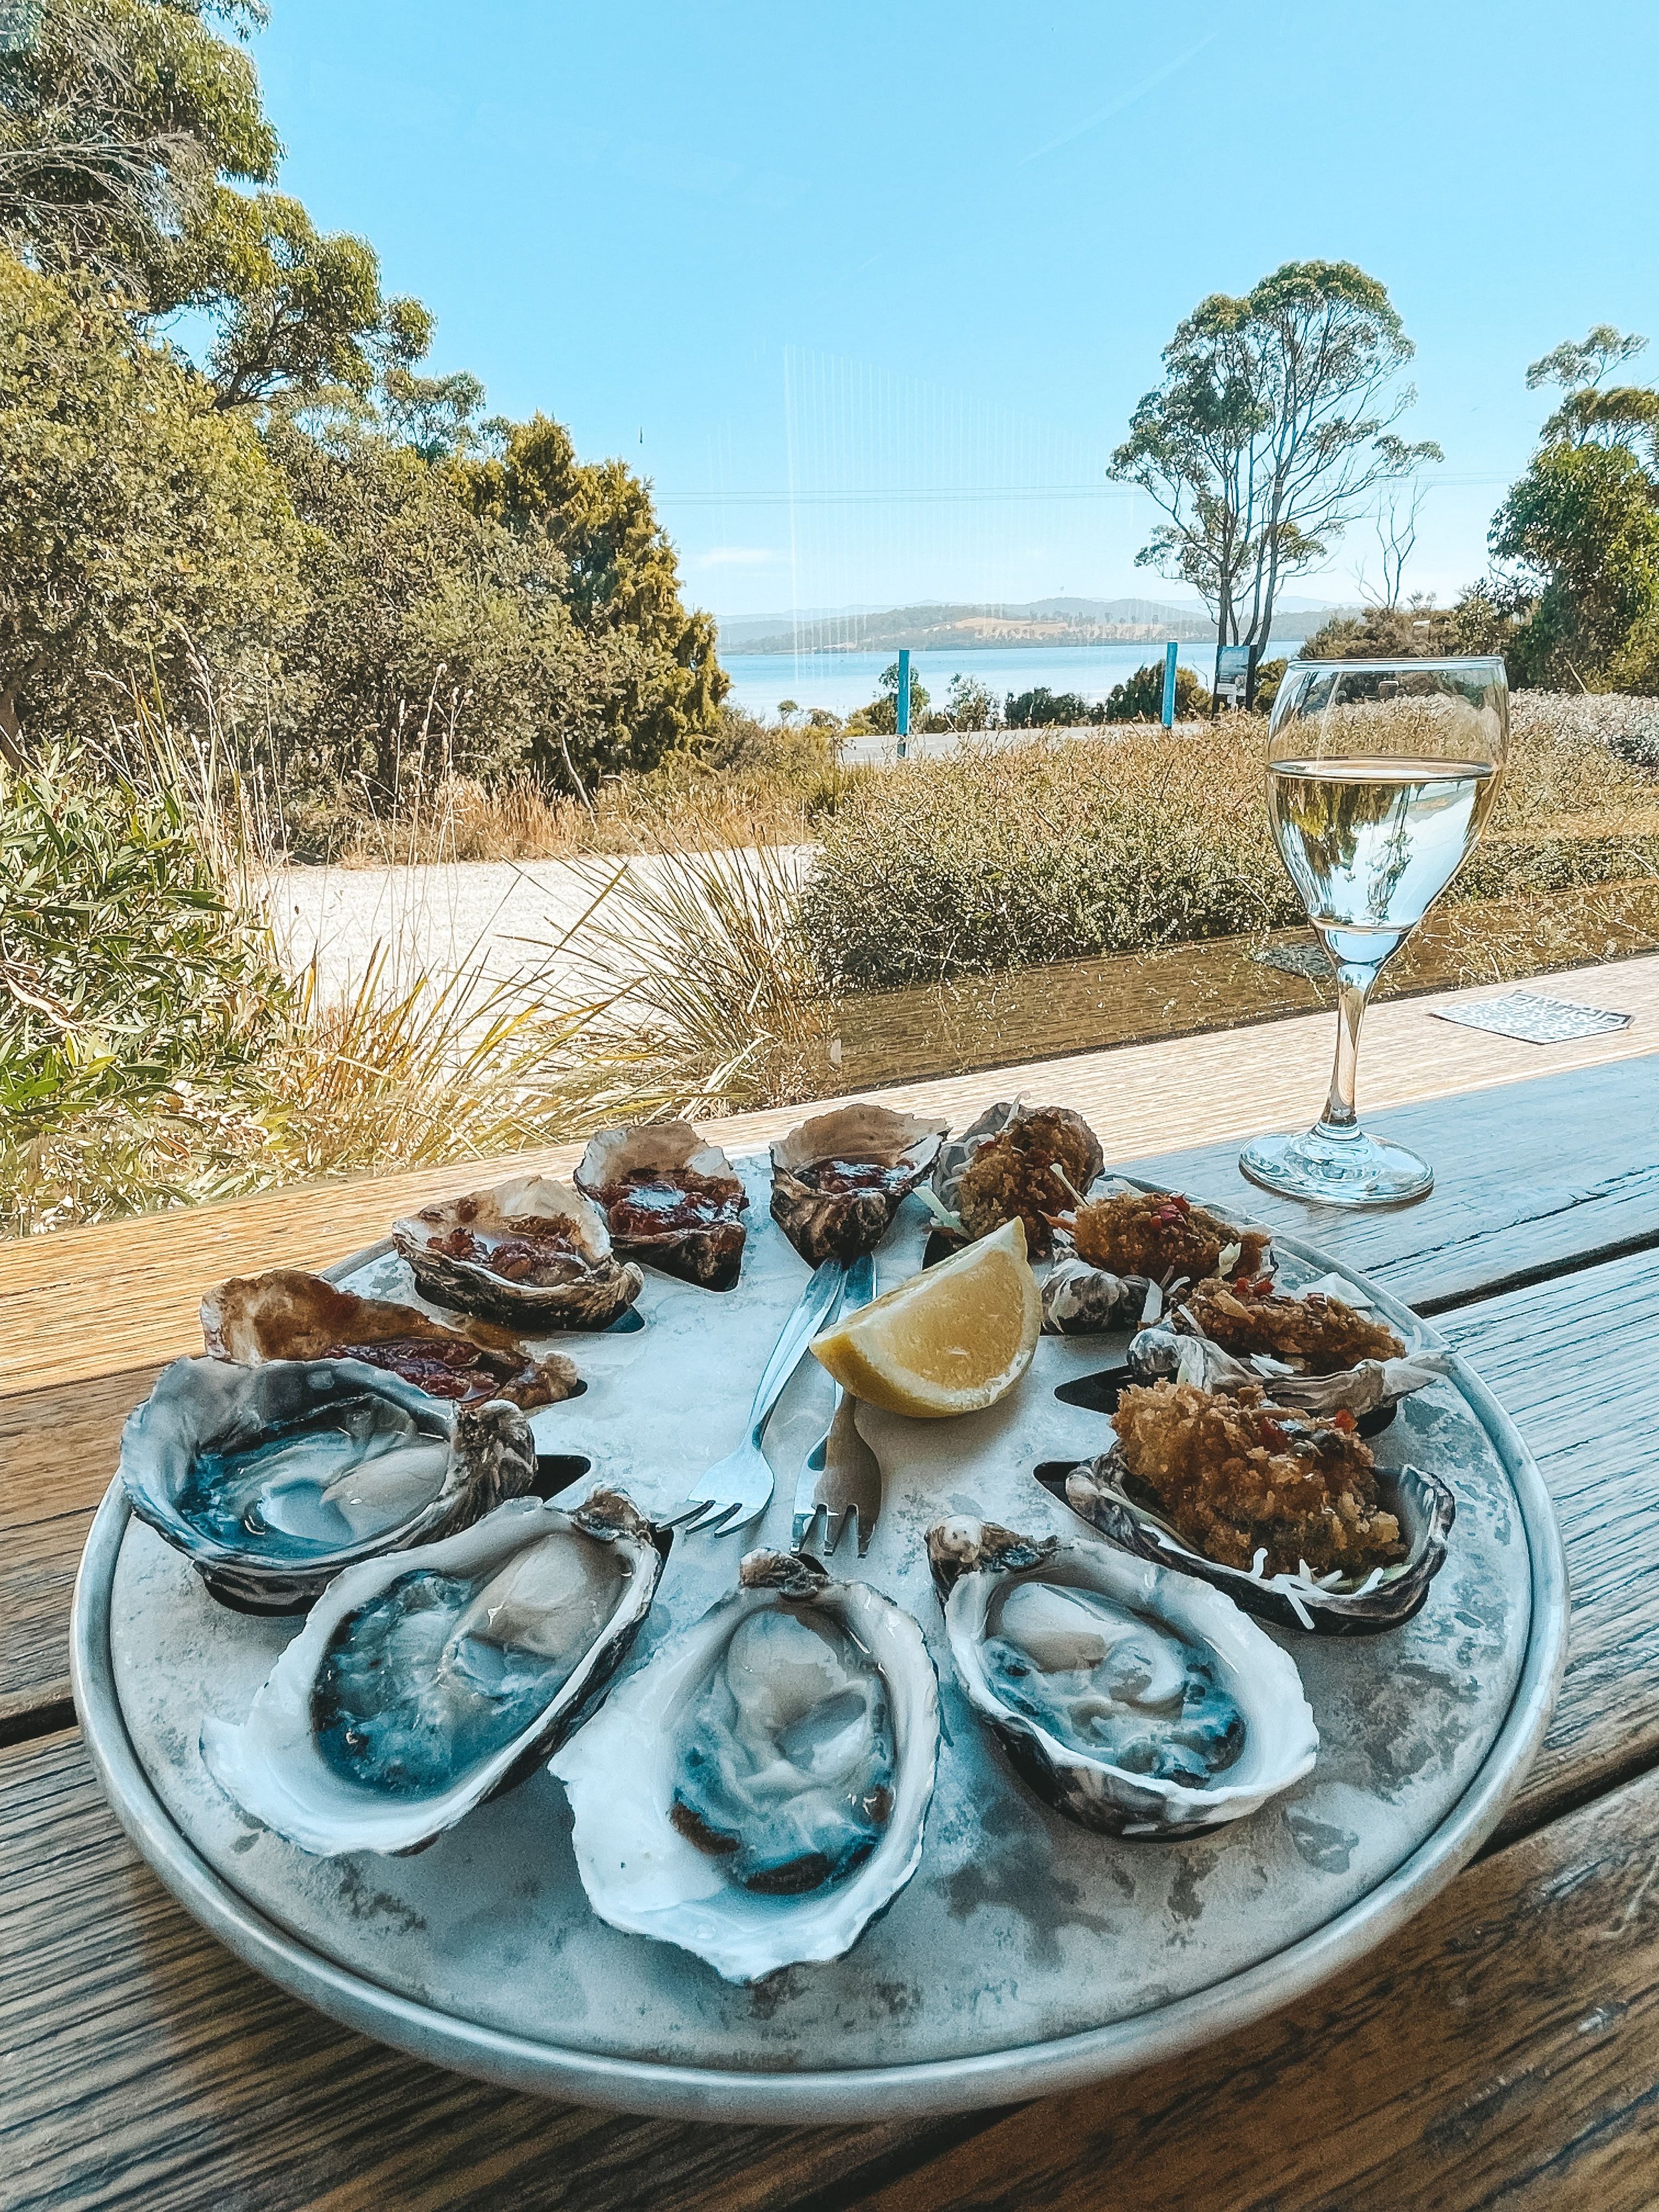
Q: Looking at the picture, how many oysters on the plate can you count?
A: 12